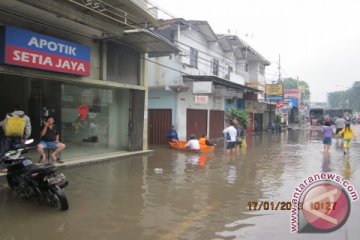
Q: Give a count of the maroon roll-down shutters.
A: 3